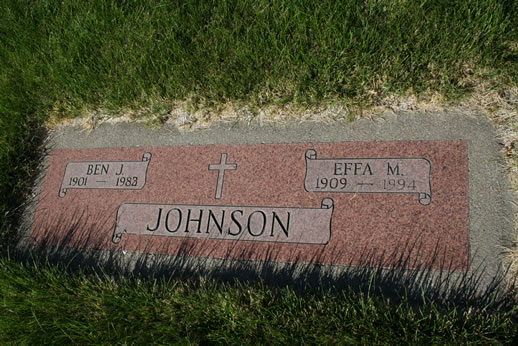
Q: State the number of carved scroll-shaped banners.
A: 3